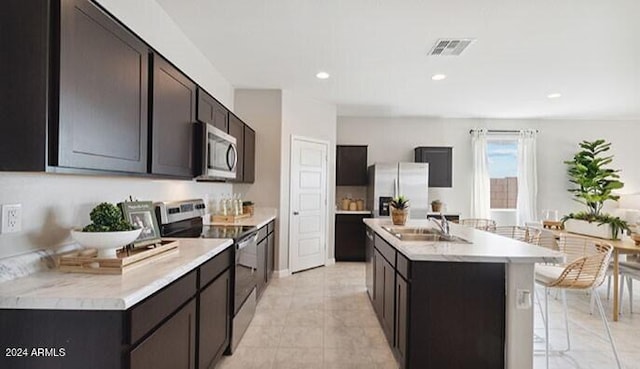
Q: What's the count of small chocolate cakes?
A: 0